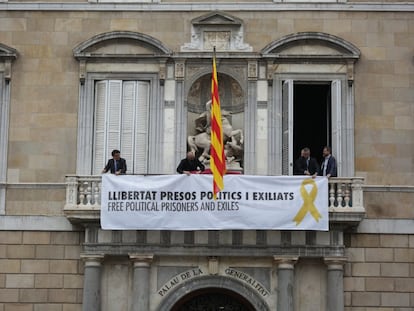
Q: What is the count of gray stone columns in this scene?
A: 4